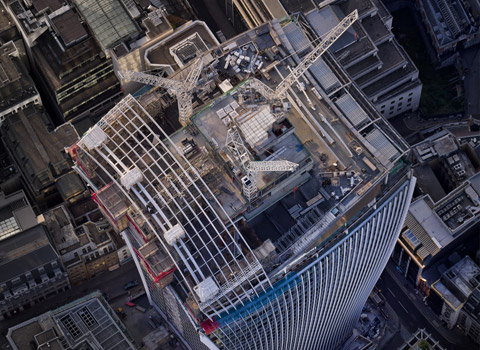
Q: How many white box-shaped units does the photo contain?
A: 4